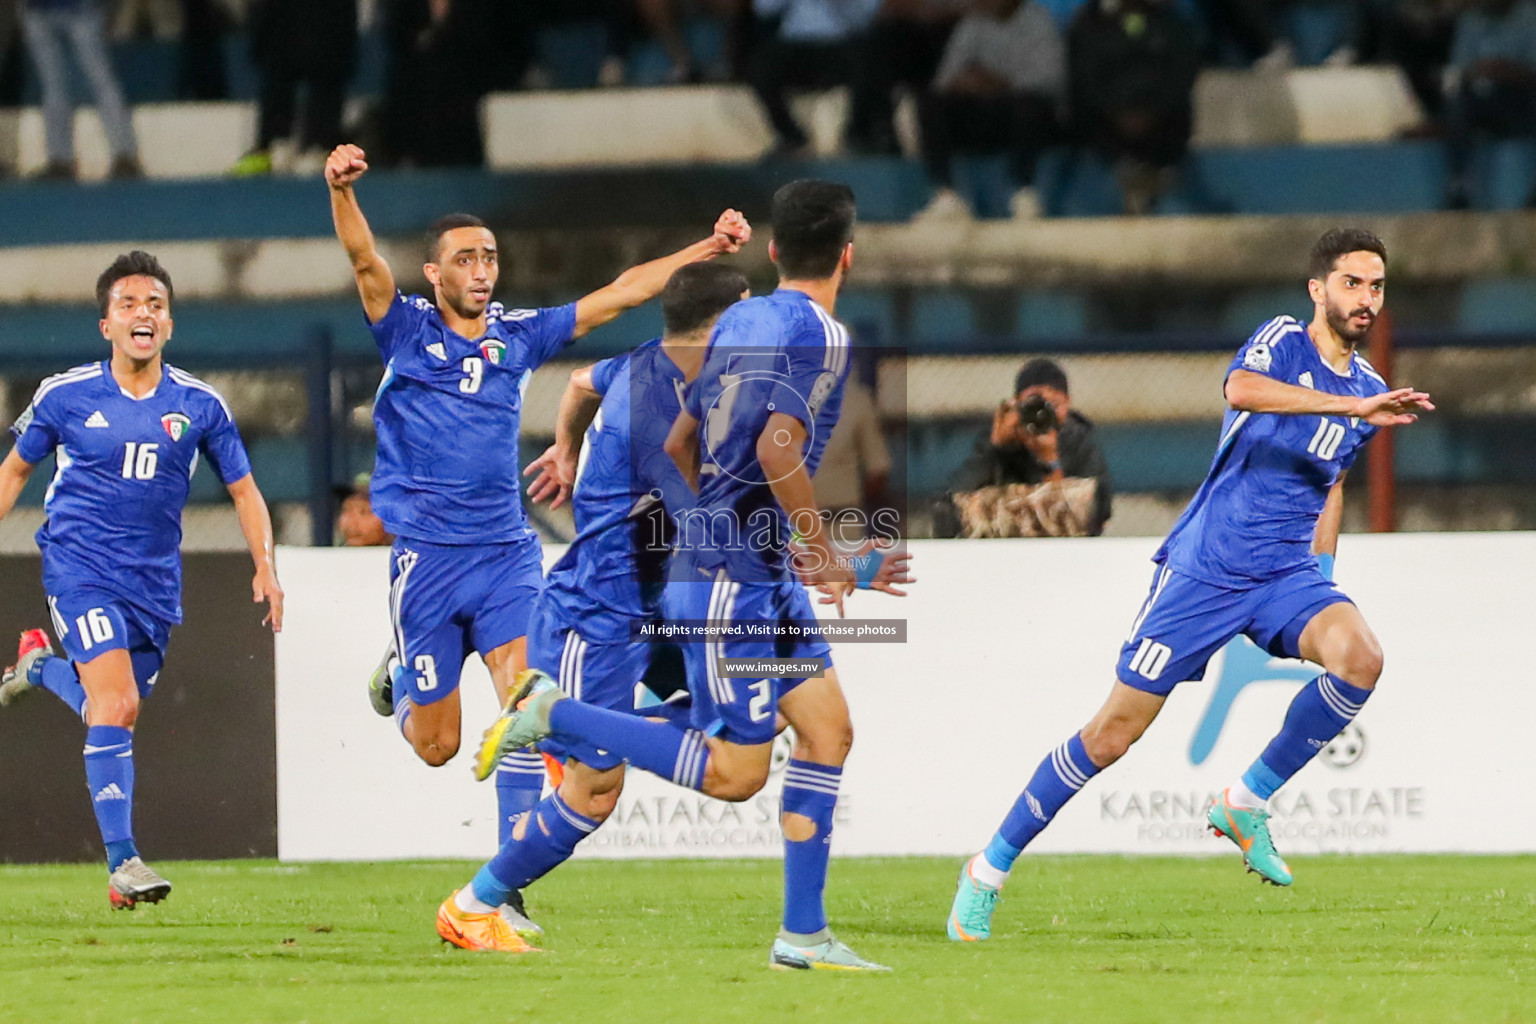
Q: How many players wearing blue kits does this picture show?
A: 5